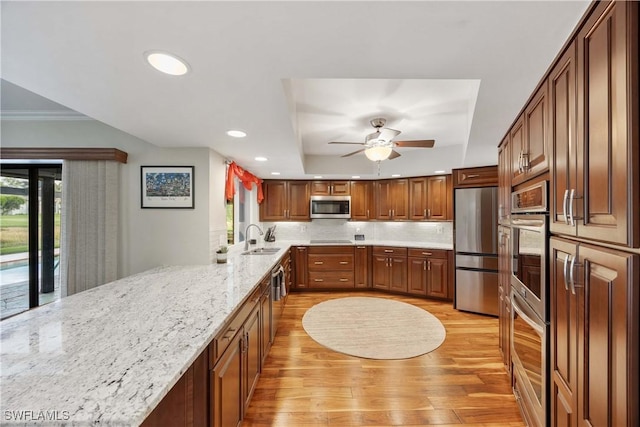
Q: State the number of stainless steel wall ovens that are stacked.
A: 2